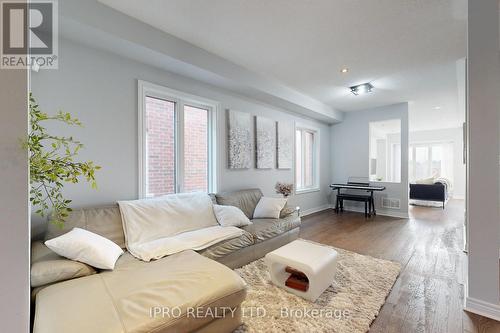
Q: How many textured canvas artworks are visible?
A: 3